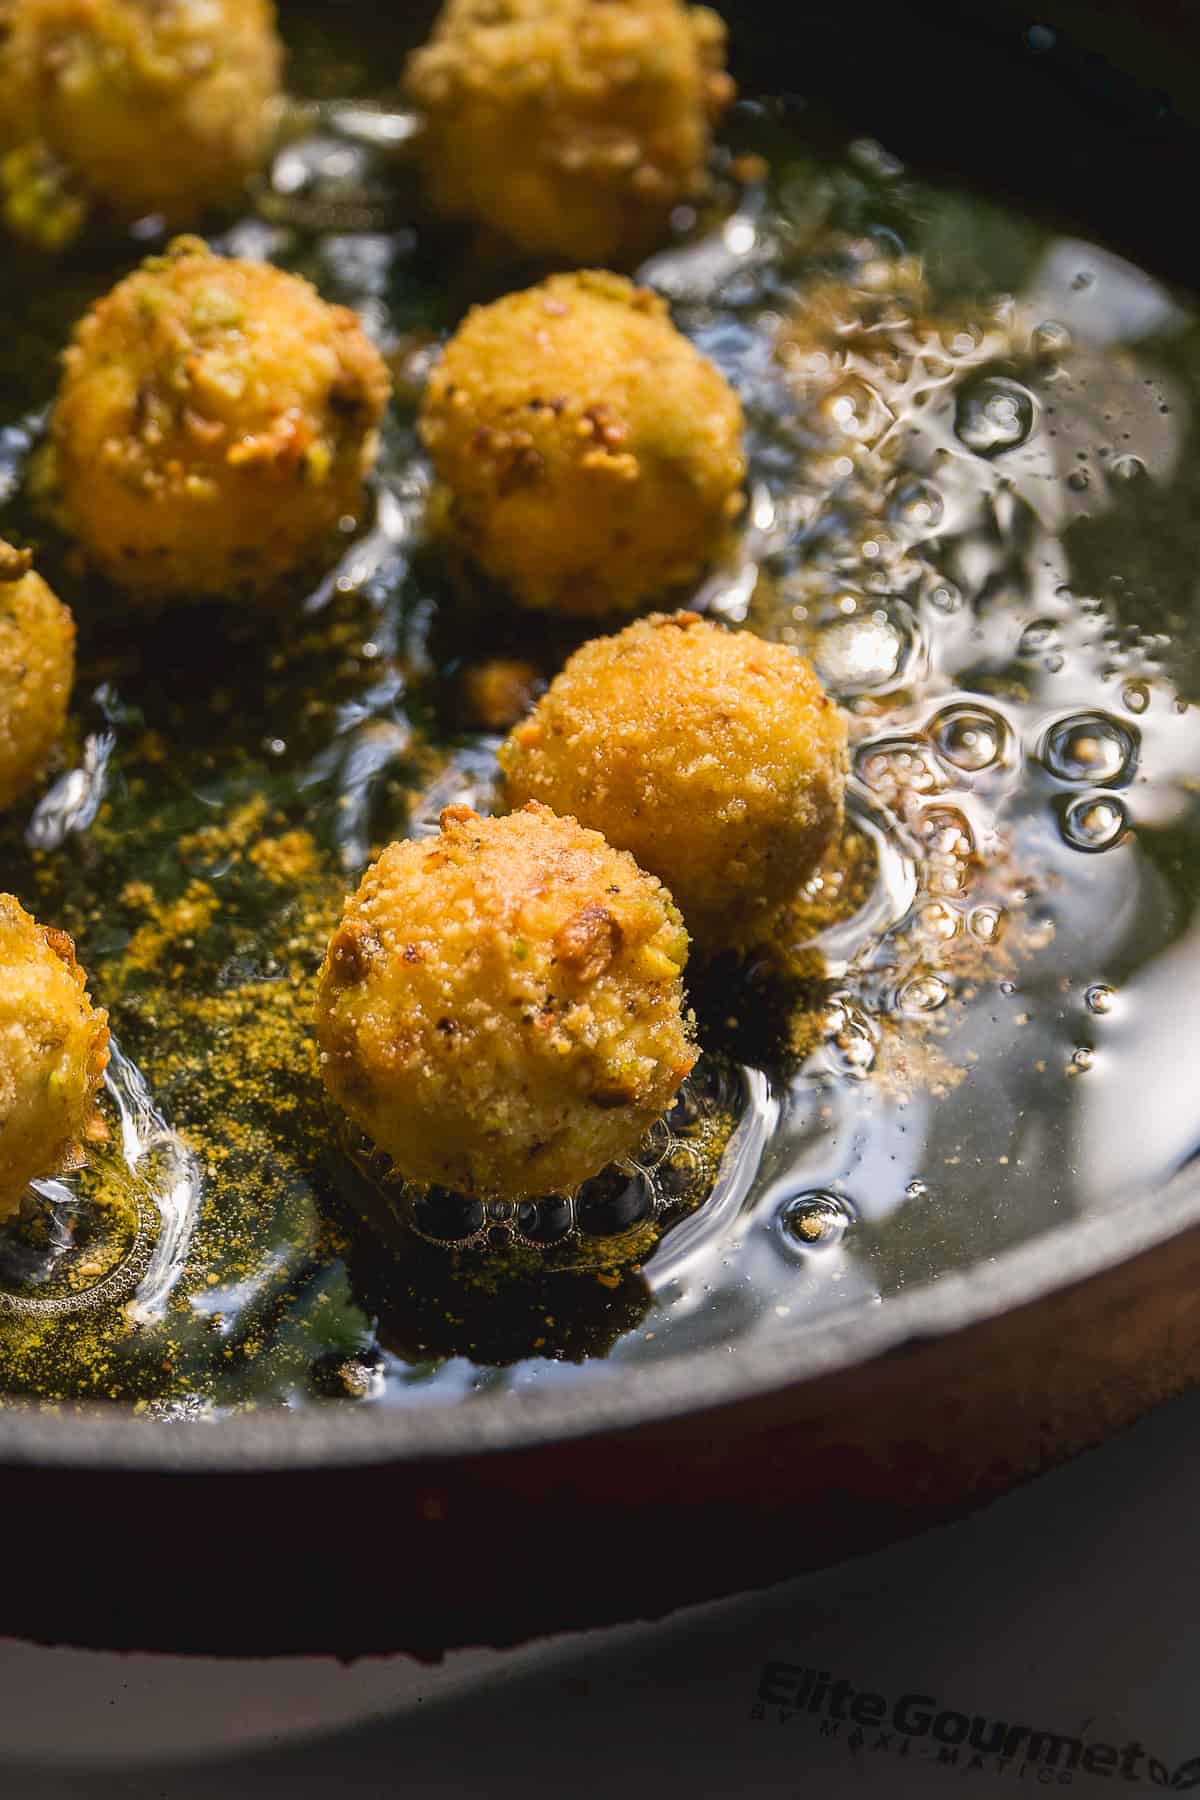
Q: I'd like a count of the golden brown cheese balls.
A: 8